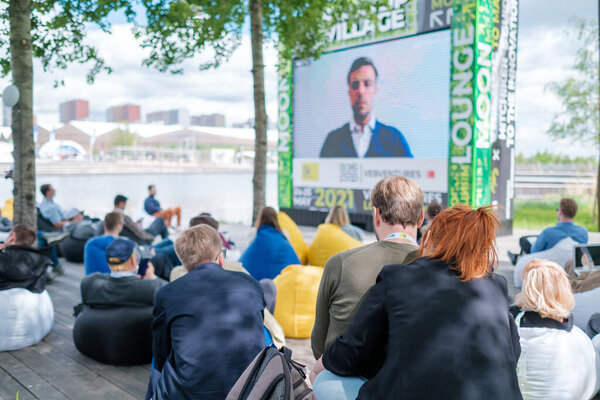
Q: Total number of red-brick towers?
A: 2